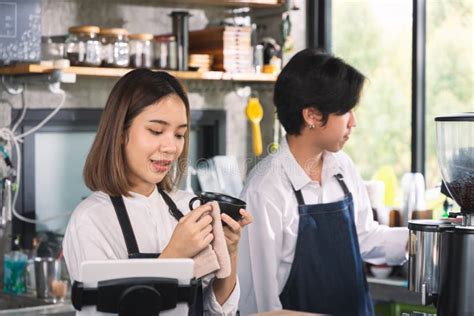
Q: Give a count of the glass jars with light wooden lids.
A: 3